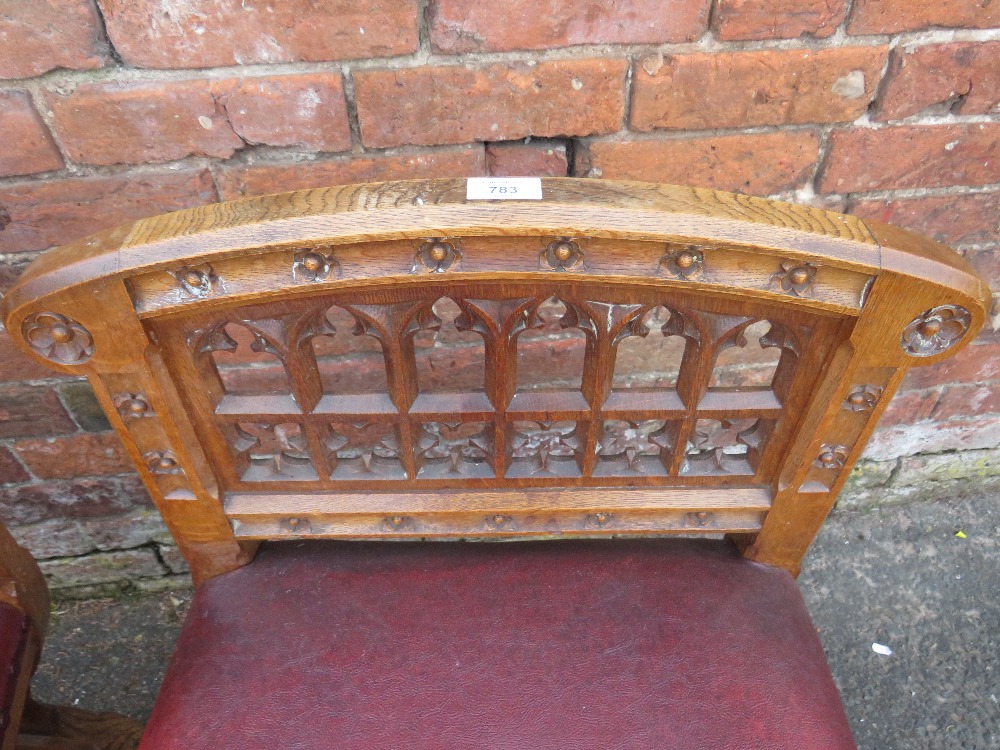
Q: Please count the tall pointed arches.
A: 6